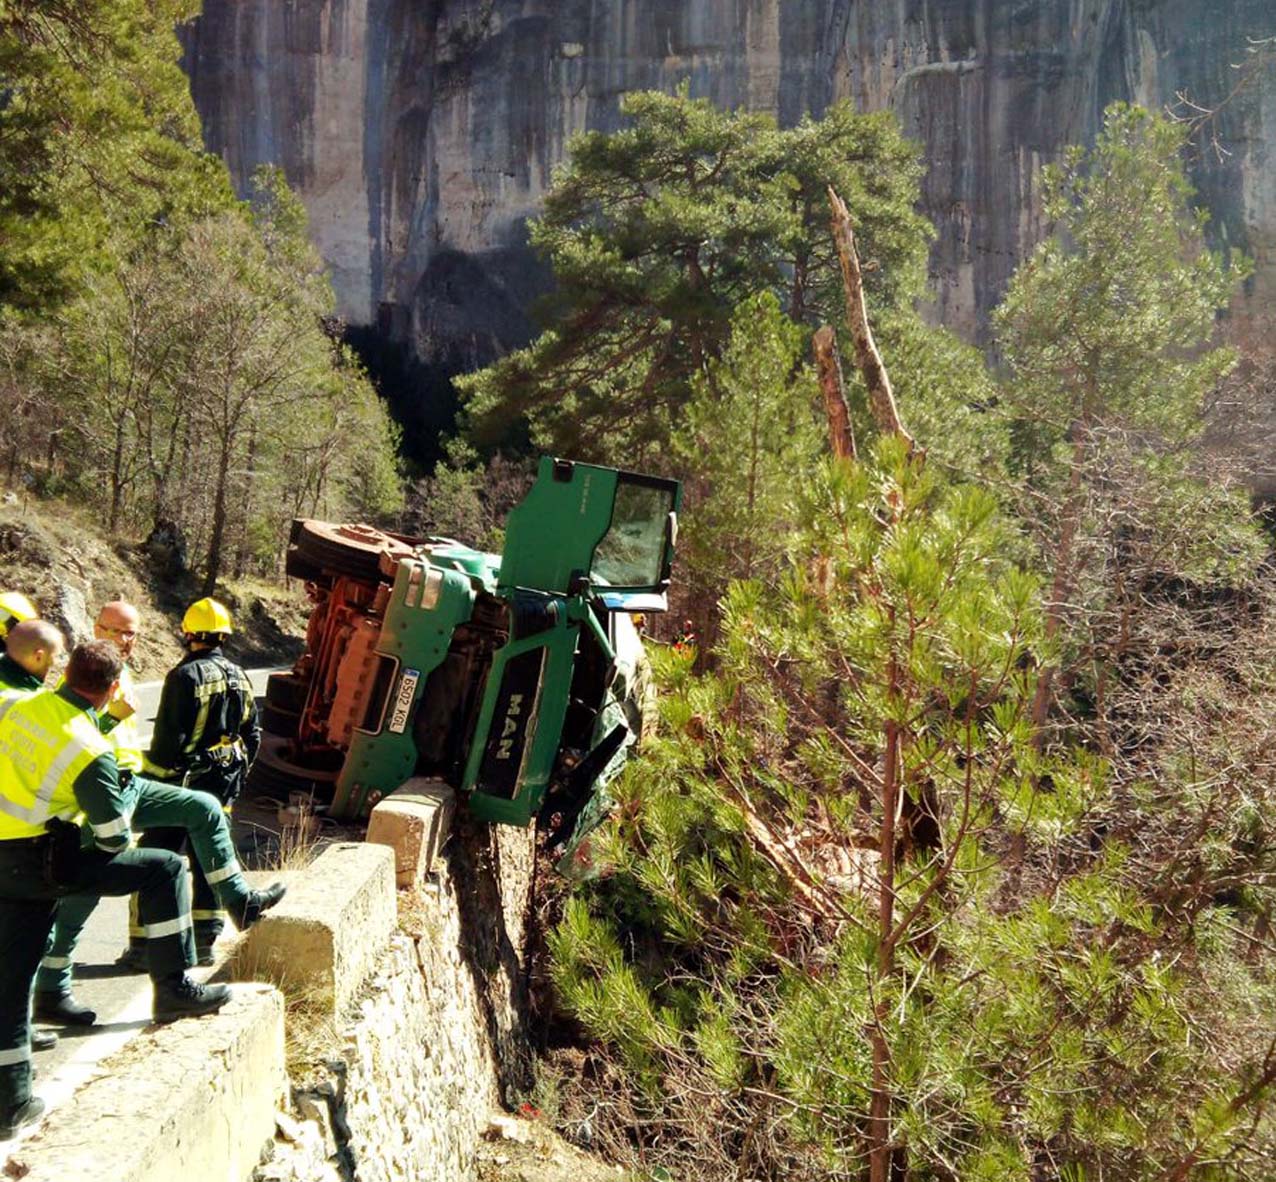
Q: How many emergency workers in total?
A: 5